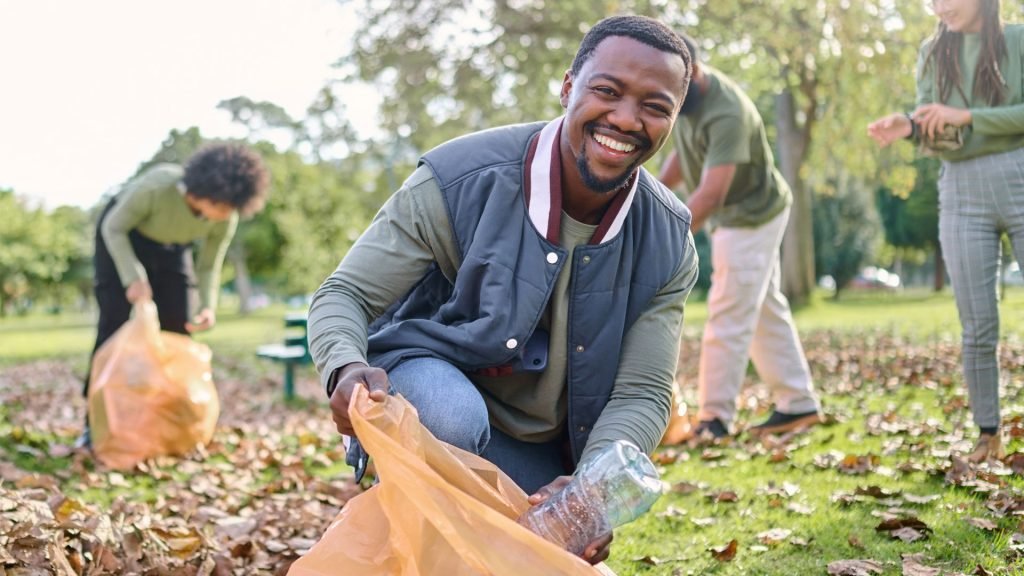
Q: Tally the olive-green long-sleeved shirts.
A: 3